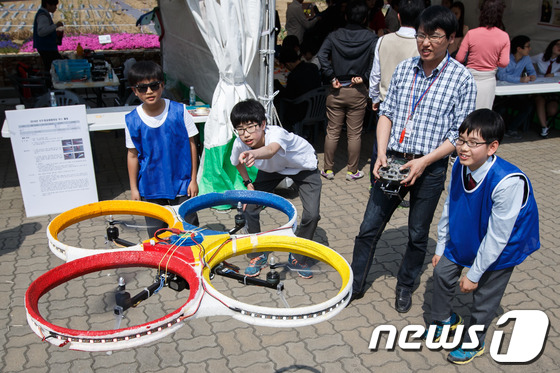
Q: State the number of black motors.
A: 4